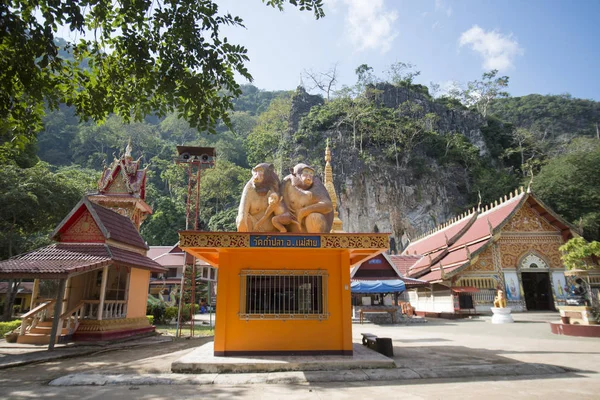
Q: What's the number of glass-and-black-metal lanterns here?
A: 0